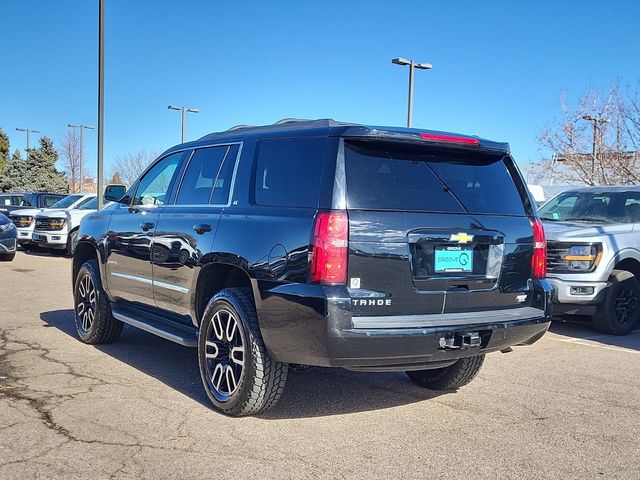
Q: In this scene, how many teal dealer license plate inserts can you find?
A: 1